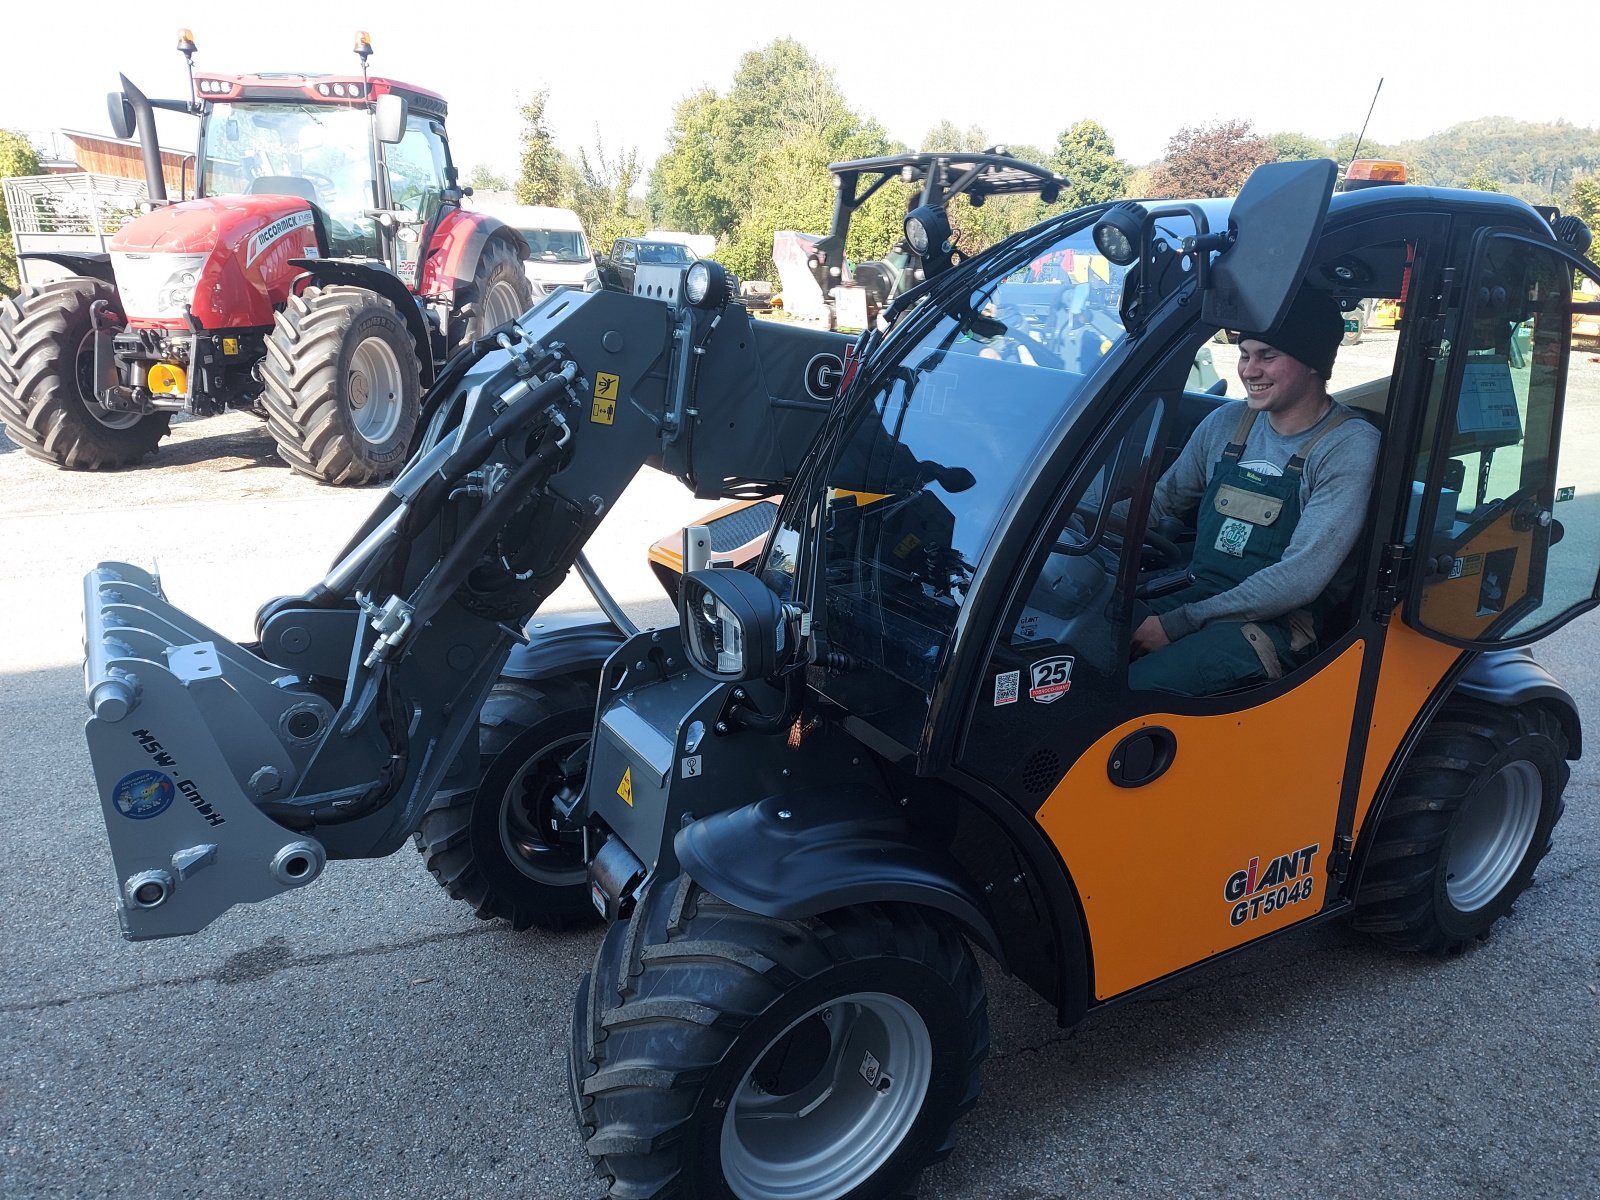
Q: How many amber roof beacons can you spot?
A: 3